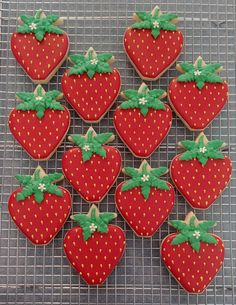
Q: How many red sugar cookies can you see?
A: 12